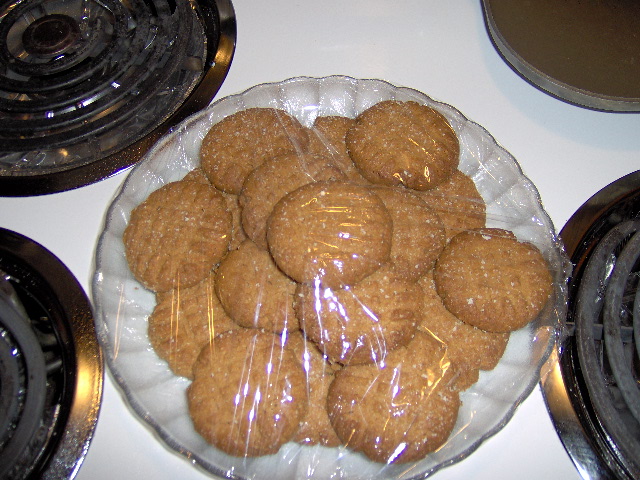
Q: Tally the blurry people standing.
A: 0